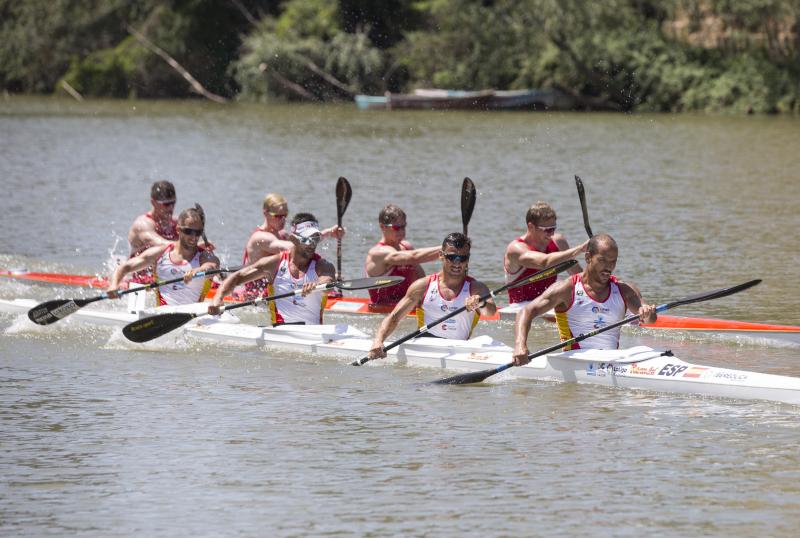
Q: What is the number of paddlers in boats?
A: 8